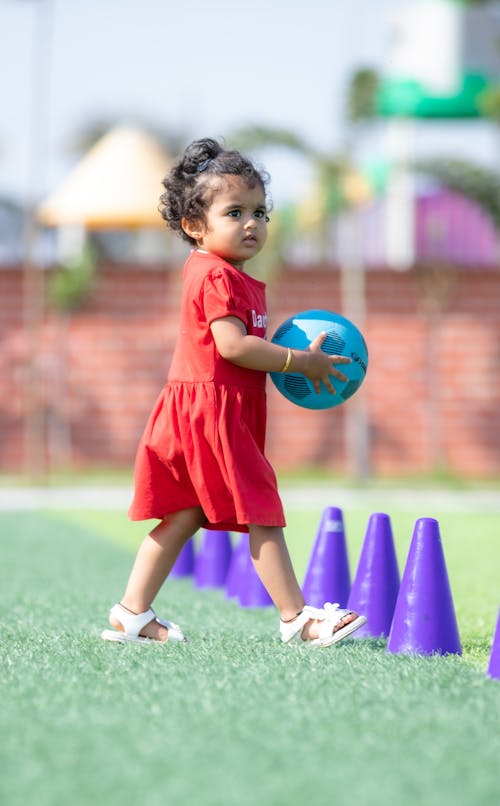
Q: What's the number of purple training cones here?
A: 8